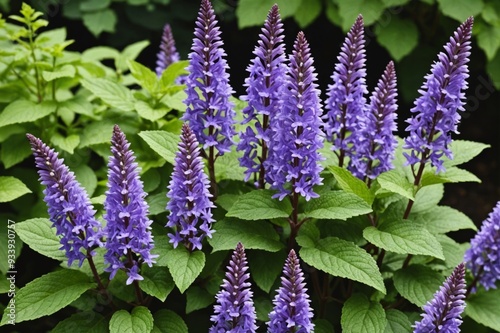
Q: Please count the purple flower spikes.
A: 14